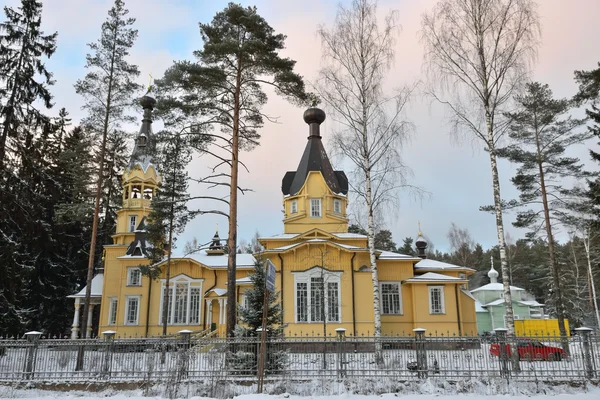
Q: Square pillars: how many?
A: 8